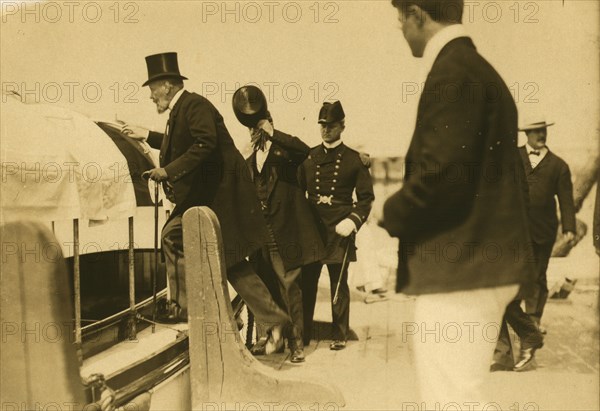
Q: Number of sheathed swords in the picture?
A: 1